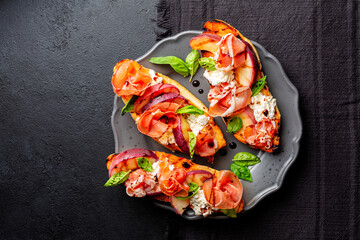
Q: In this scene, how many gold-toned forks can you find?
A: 0